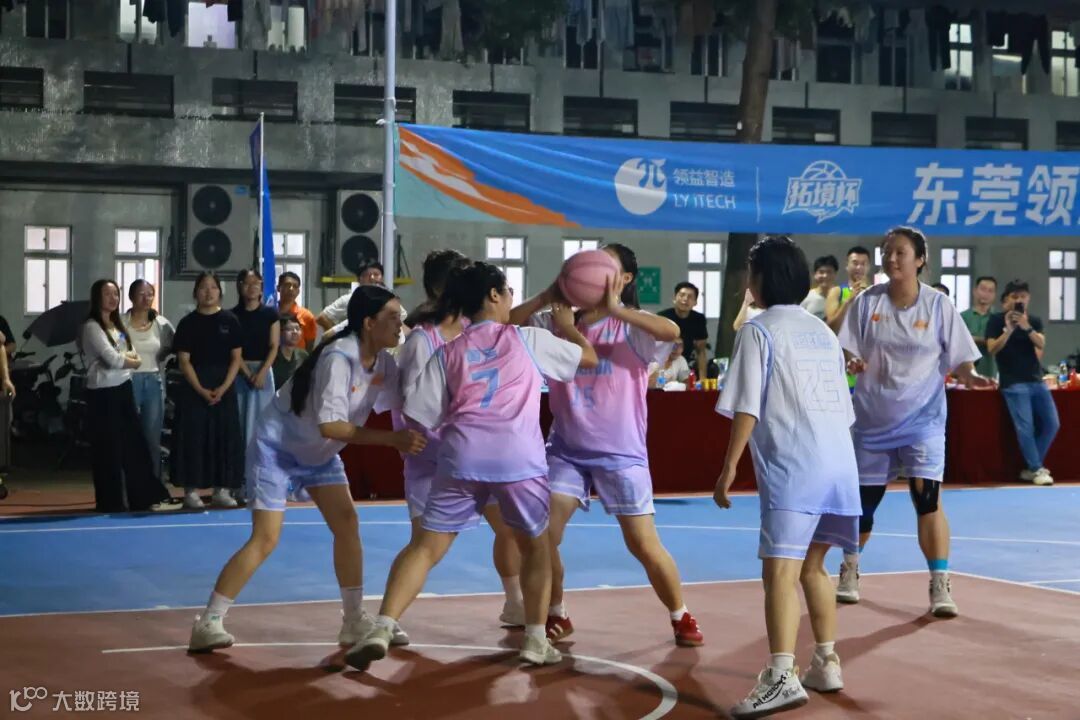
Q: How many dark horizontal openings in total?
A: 11